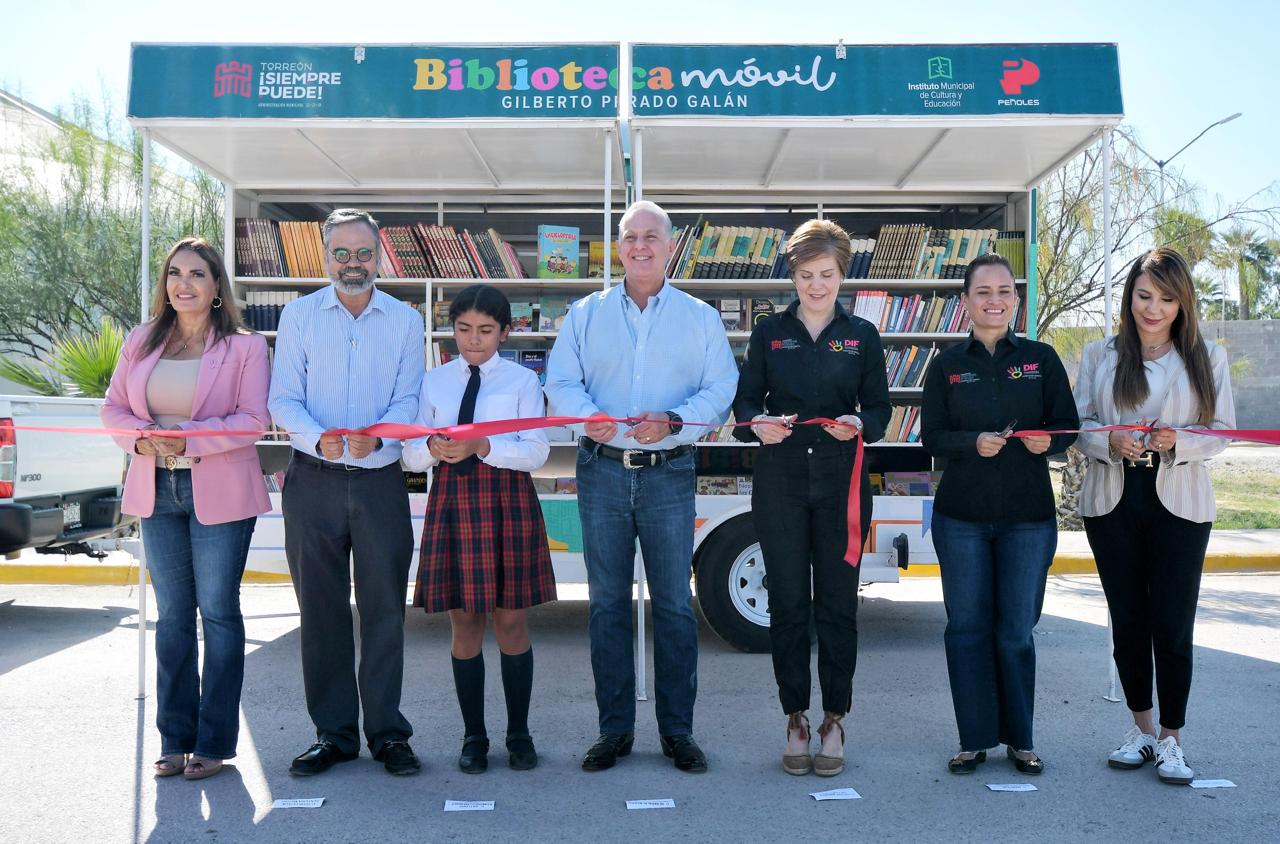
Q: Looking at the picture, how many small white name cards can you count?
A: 6